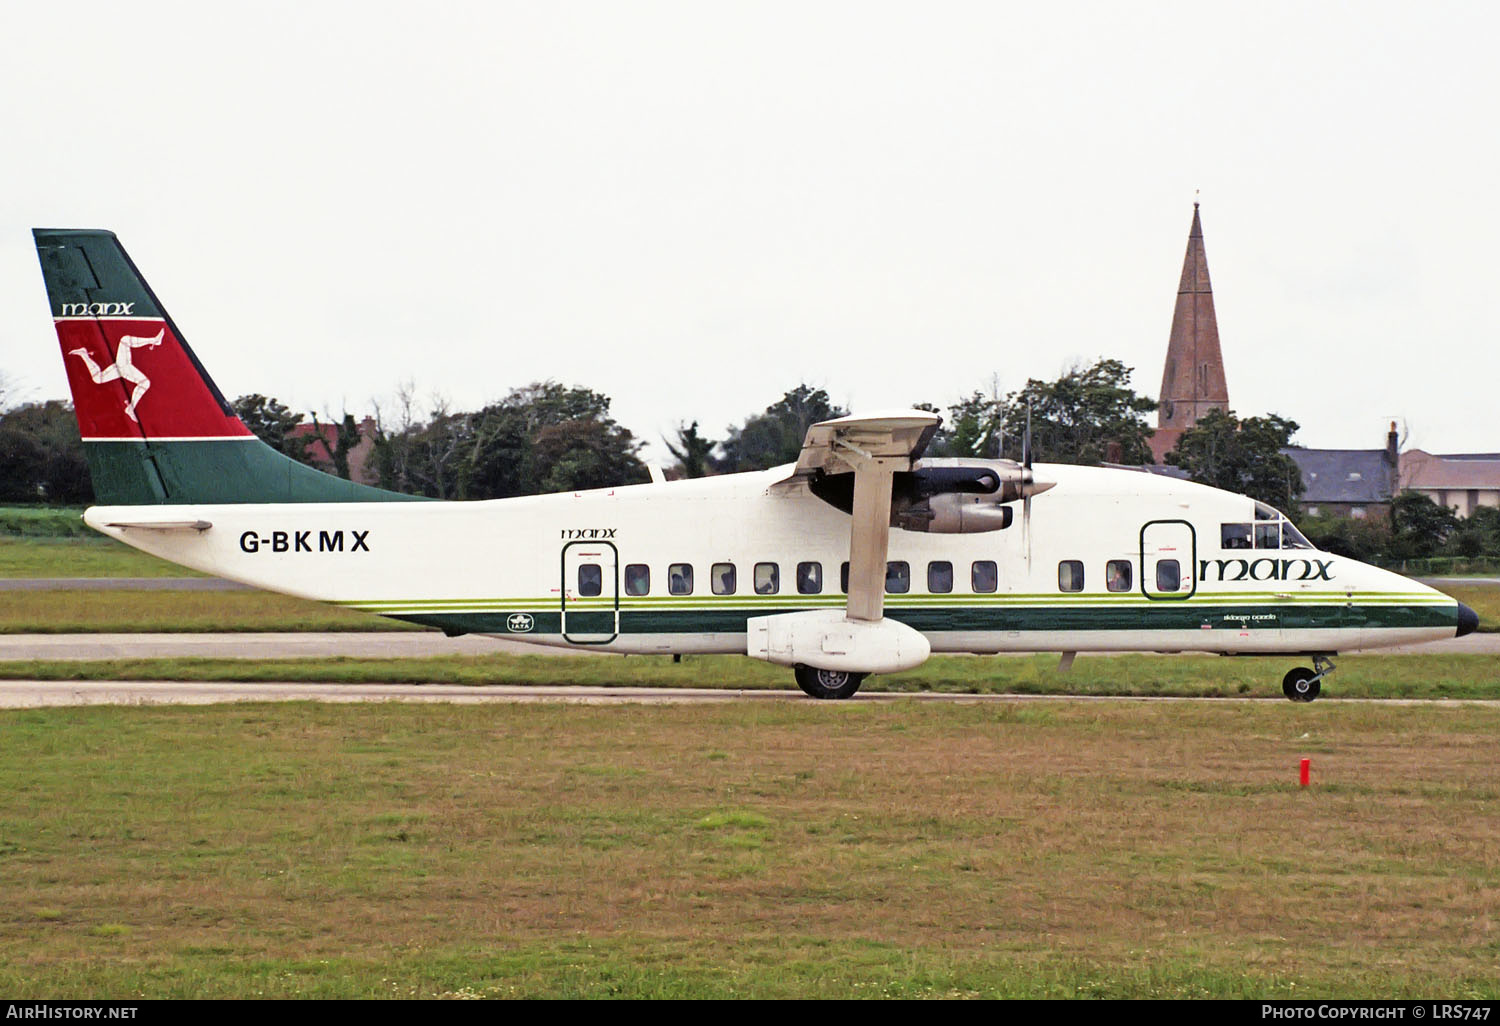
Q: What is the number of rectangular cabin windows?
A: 13